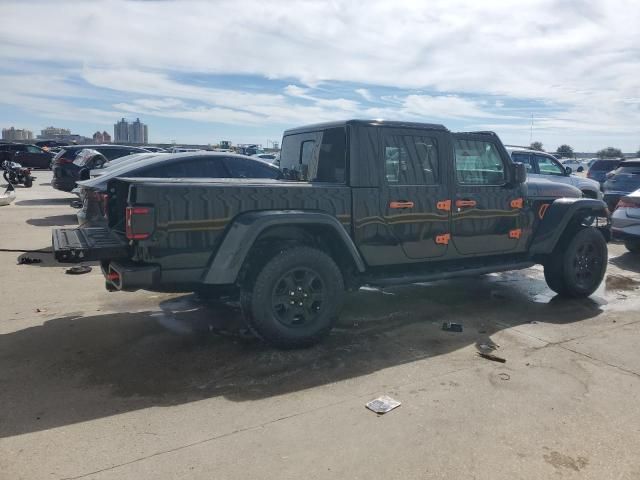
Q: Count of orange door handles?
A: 2